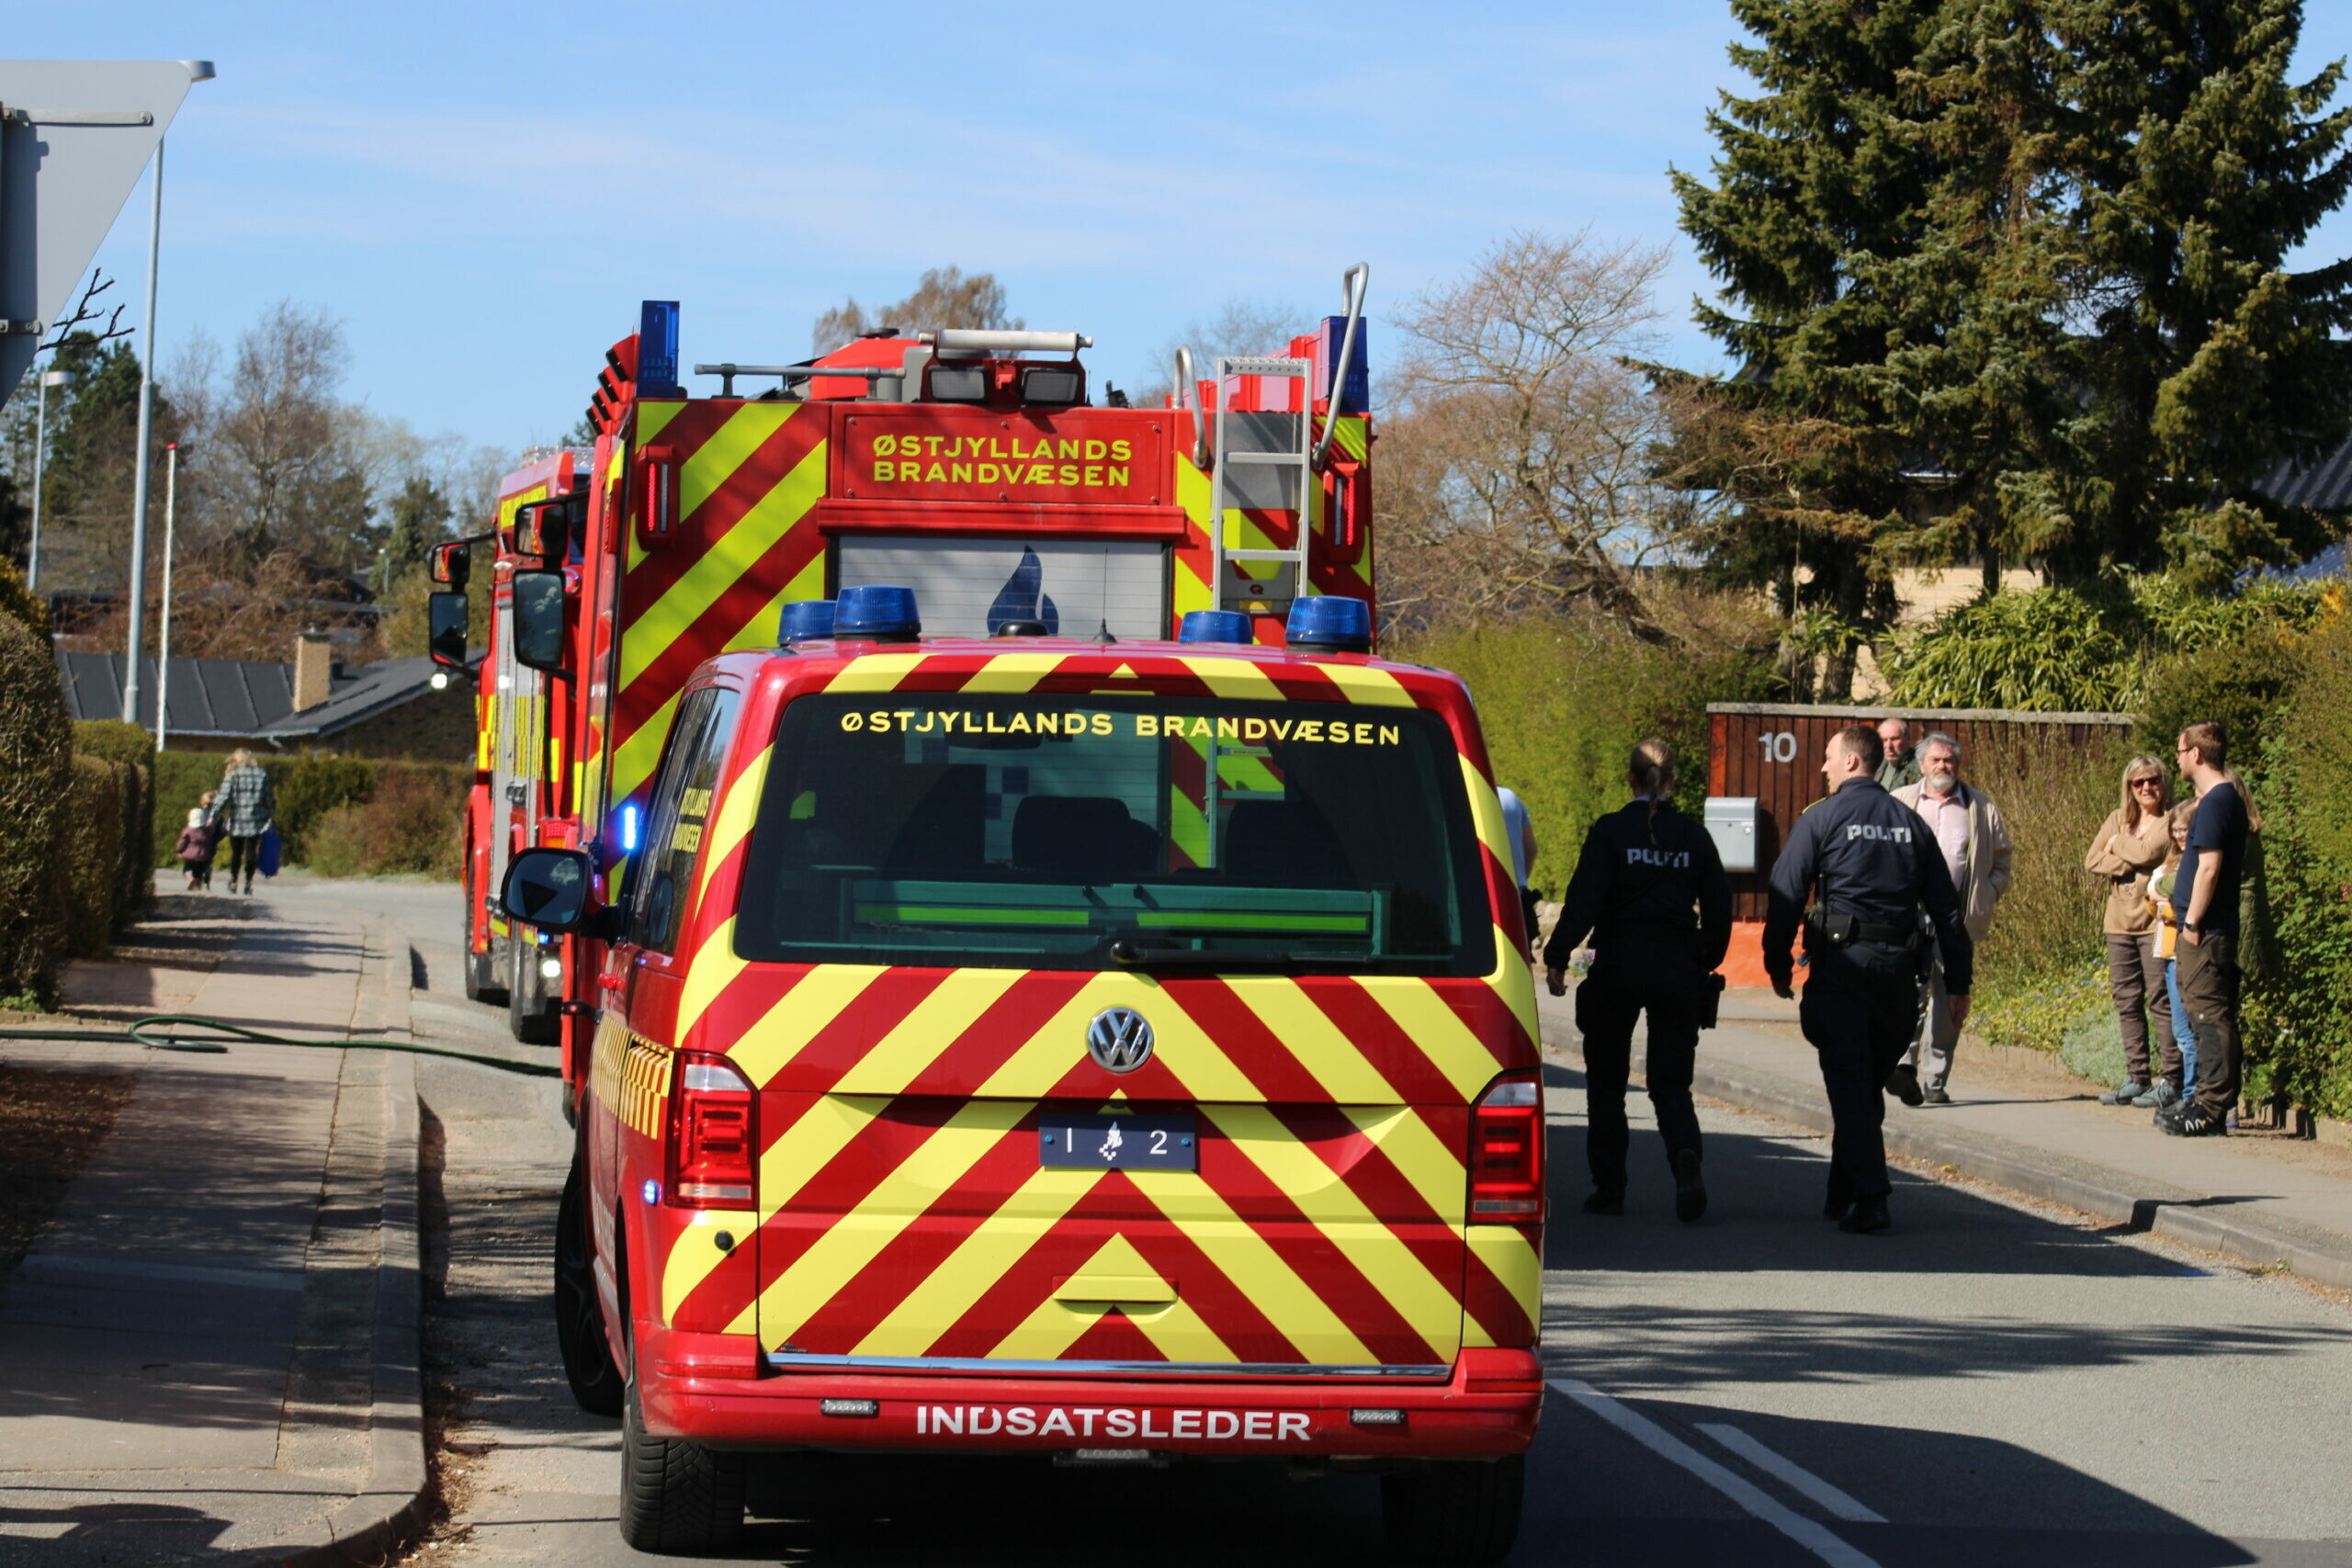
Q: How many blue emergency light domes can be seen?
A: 4